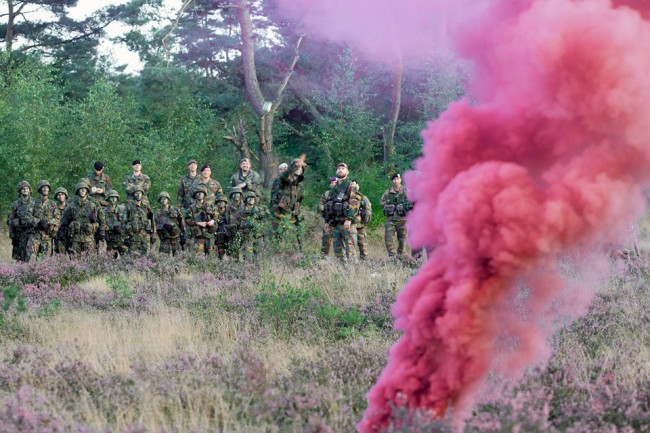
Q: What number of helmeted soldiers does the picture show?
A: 11